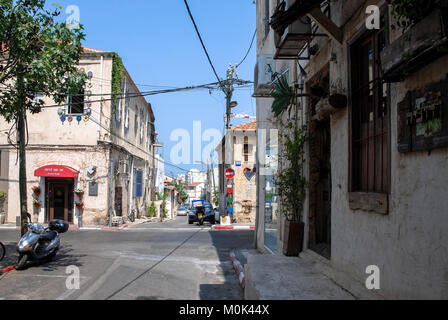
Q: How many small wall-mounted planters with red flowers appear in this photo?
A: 4